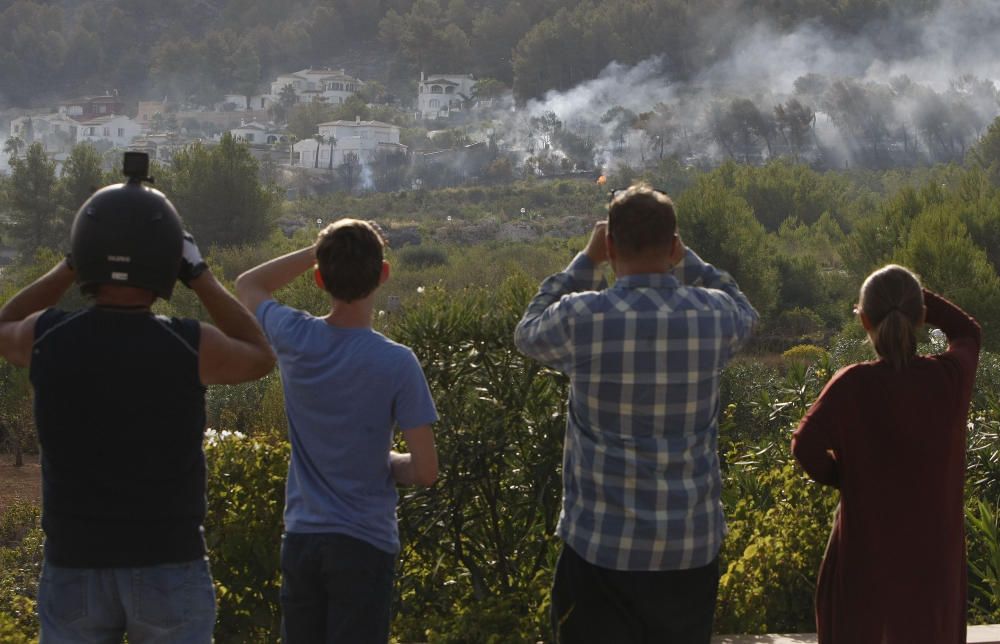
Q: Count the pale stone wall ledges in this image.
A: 1